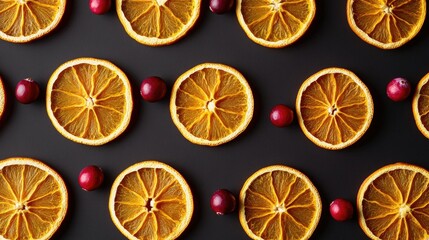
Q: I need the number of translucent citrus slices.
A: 13